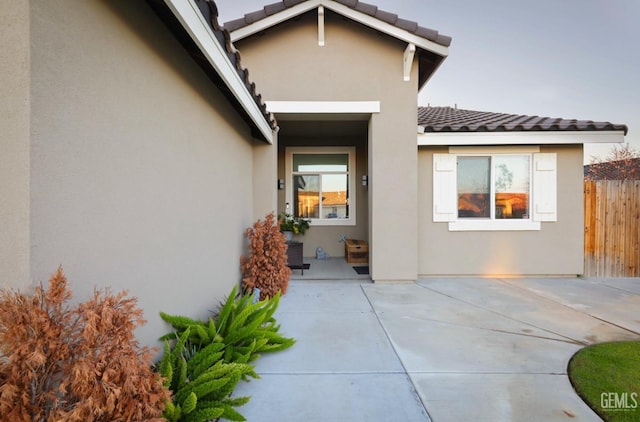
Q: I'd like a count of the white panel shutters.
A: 2